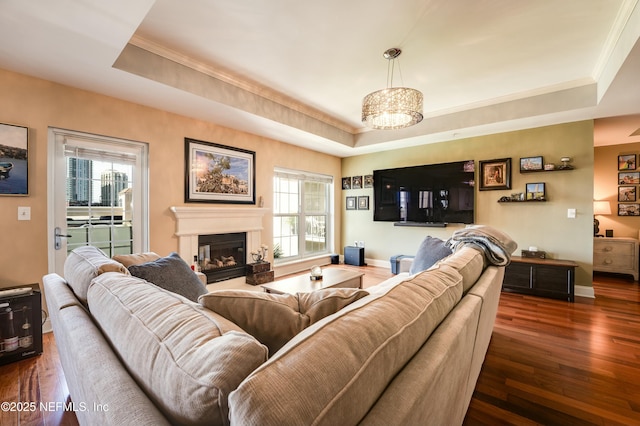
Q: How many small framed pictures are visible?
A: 12